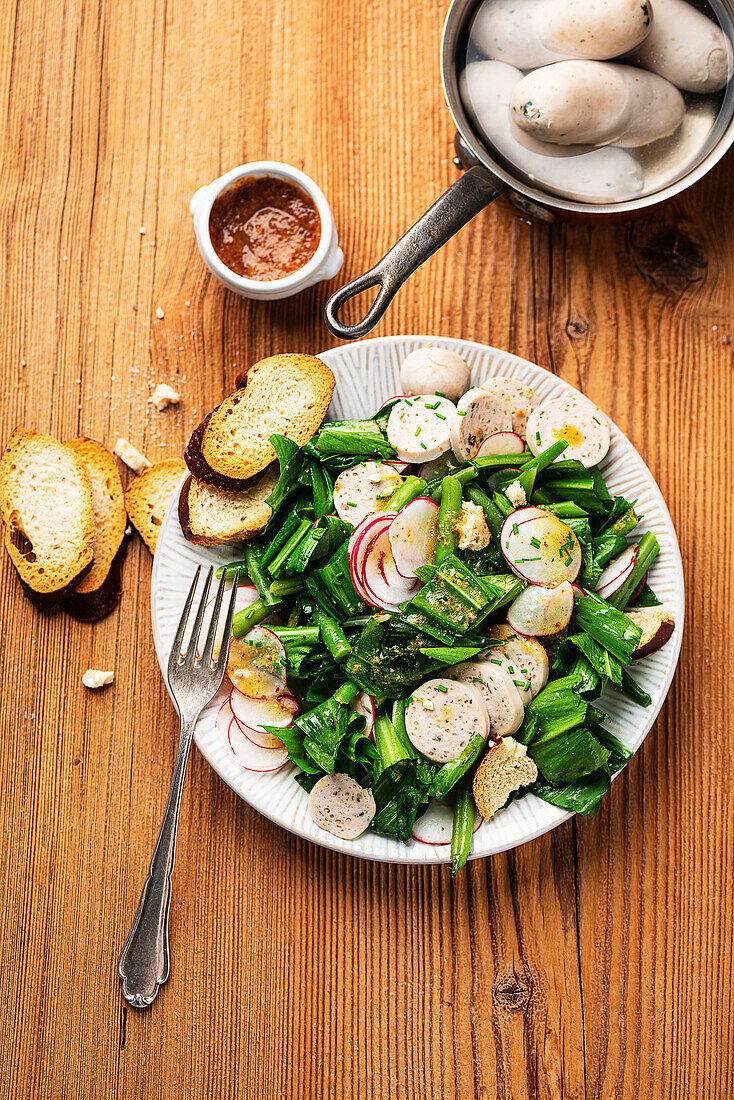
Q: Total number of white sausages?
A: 4